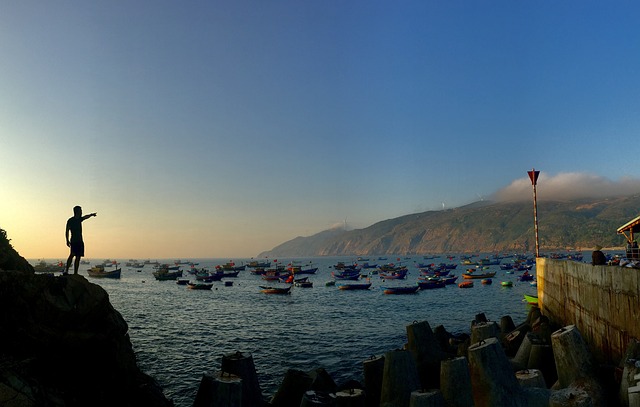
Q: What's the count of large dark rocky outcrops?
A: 1